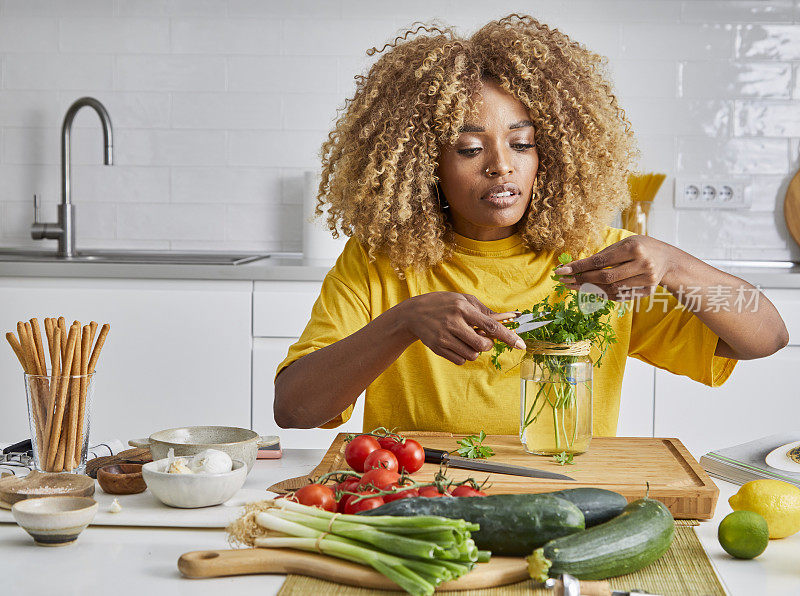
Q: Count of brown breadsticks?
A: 13